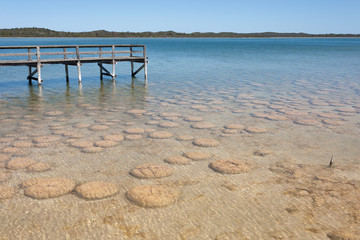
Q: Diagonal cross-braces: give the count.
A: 3